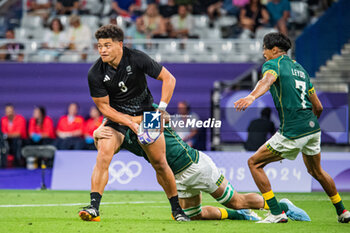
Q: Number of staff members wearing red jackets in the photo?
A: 4